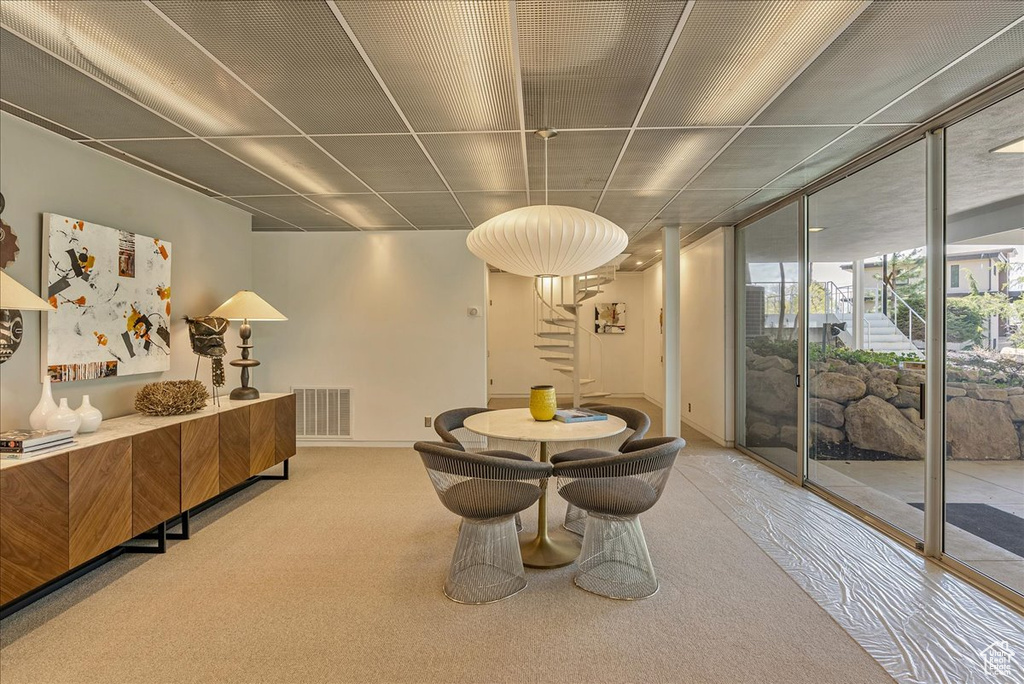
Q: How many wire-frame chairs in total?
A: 4